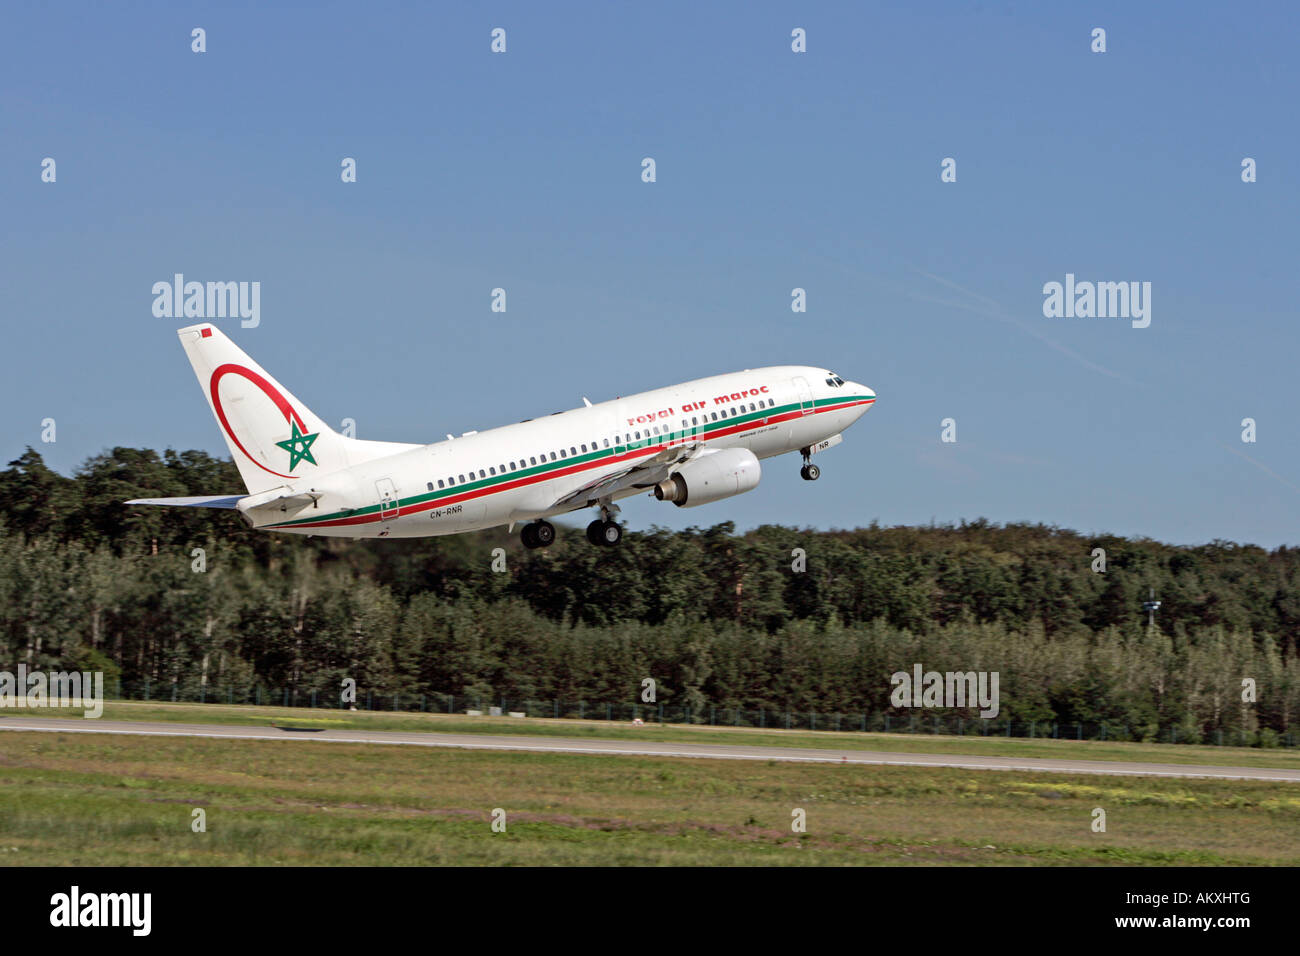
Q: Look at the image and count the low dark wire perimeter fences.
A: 1